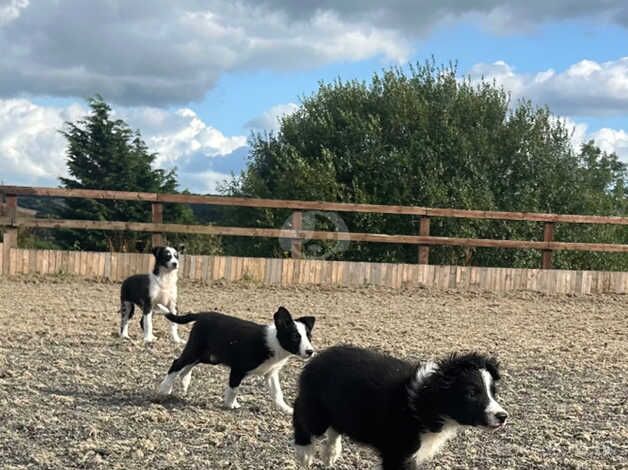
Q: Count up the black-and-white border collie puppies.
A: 3